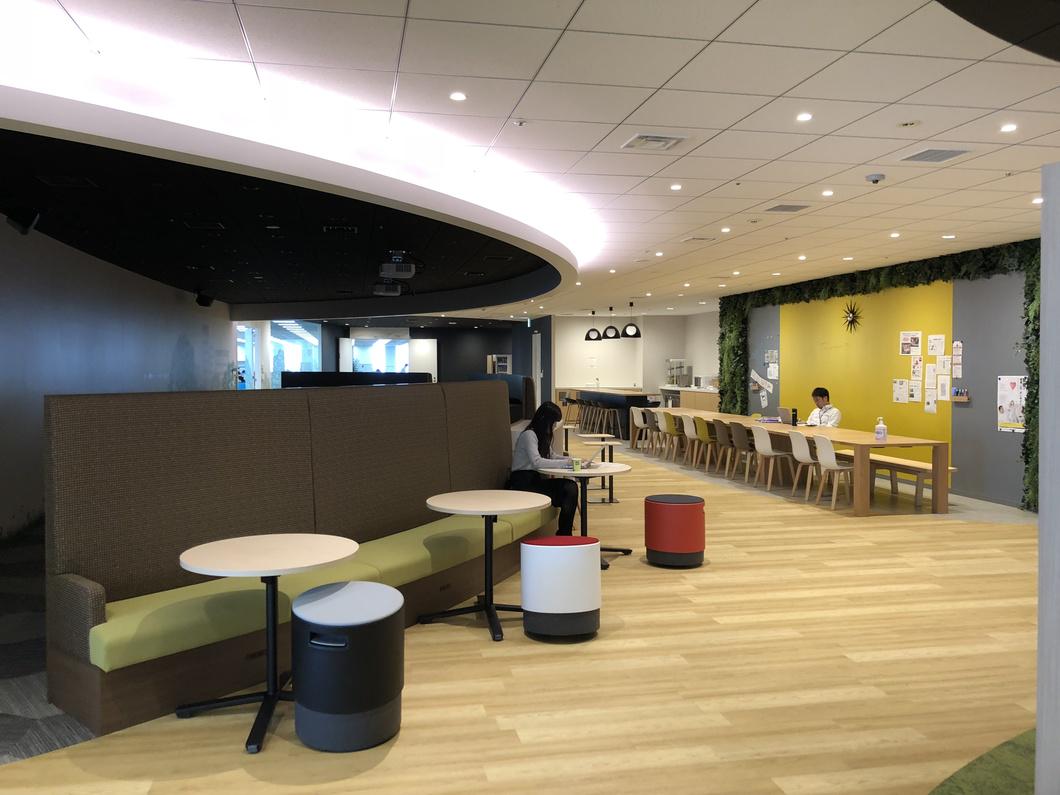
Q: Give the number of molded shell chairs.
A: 11